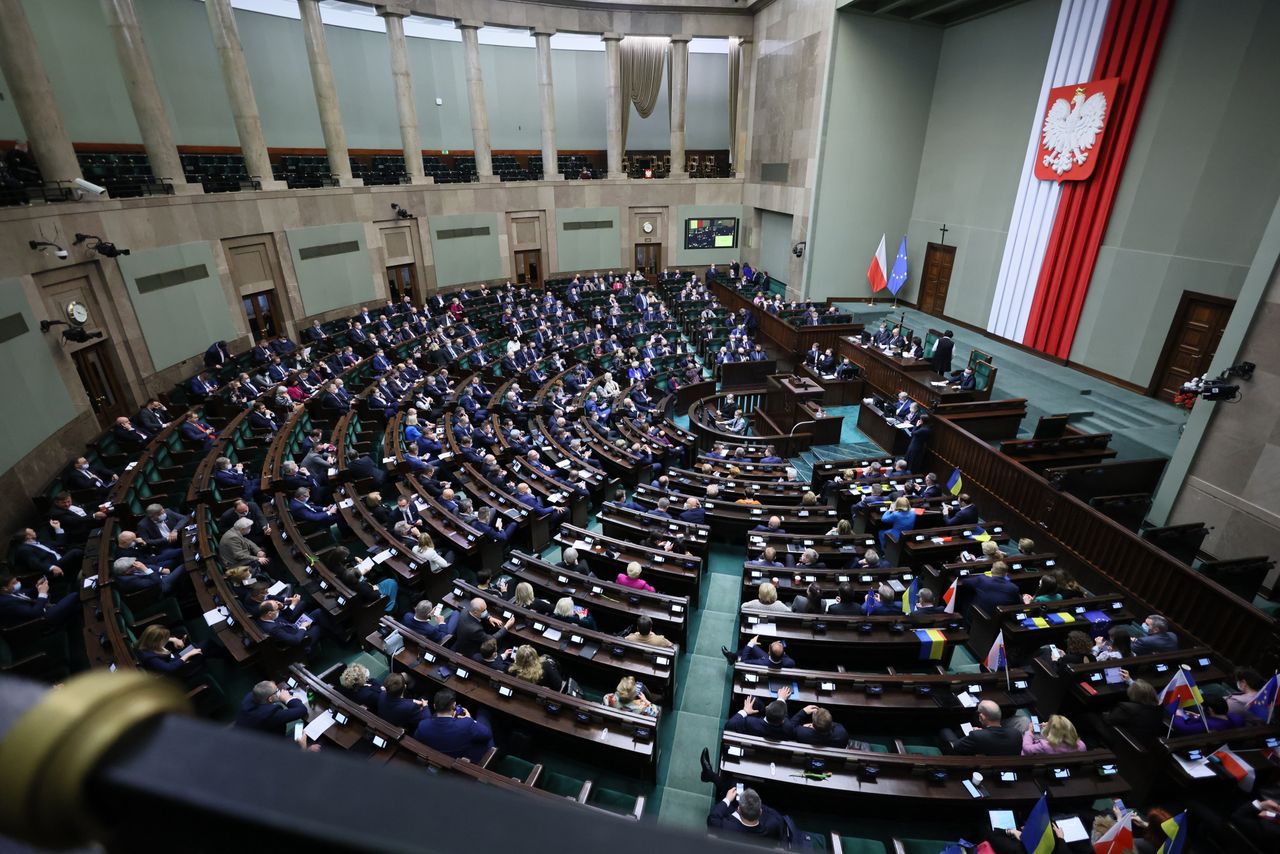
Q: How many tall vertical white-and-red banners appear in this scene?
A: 1